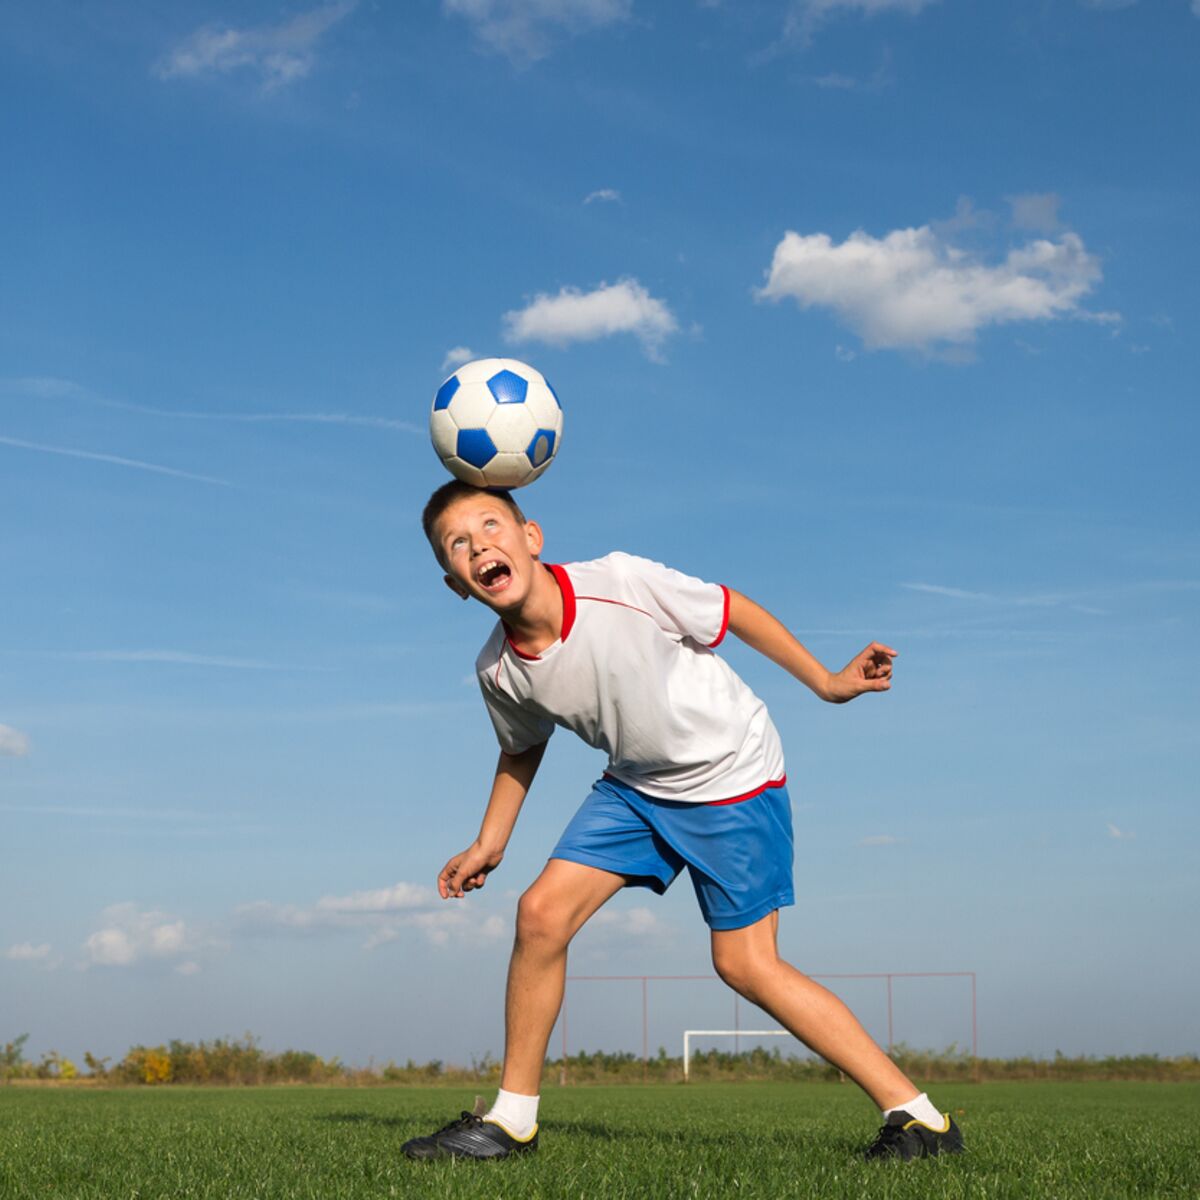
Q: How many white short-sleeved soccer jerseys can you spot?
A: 1